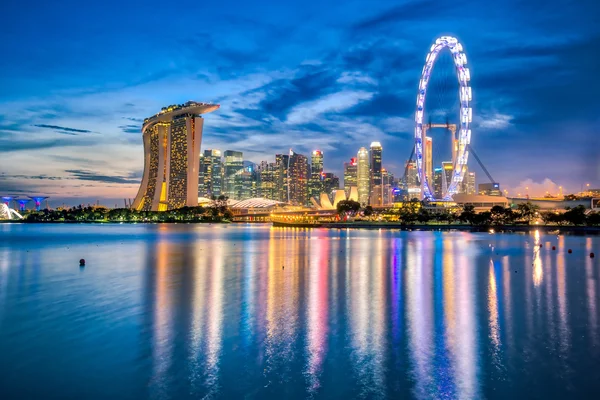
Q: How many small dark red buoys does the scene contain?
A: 5